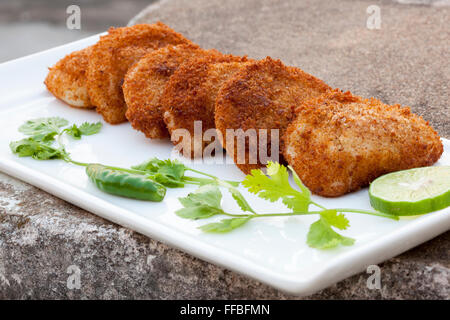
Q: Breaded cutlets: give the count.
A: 6